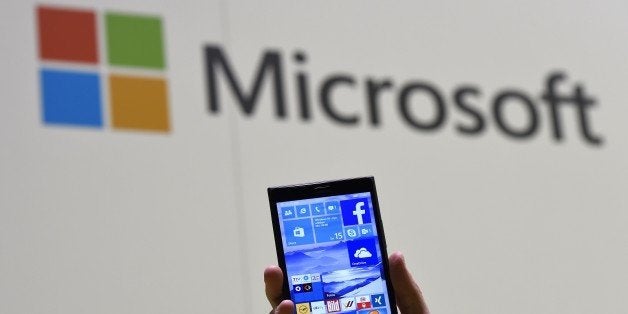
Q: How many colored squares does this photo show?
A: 4